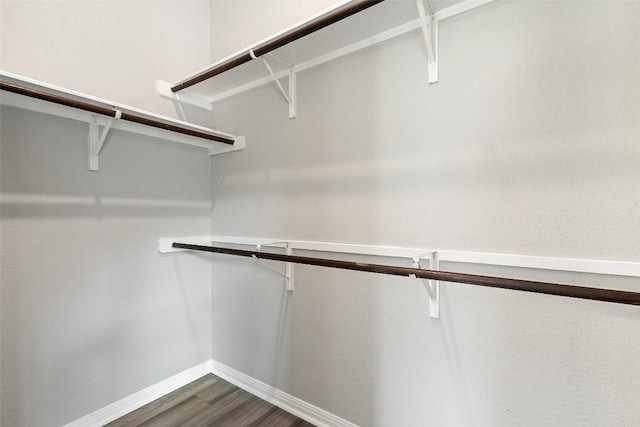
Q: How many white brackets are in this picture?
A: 5